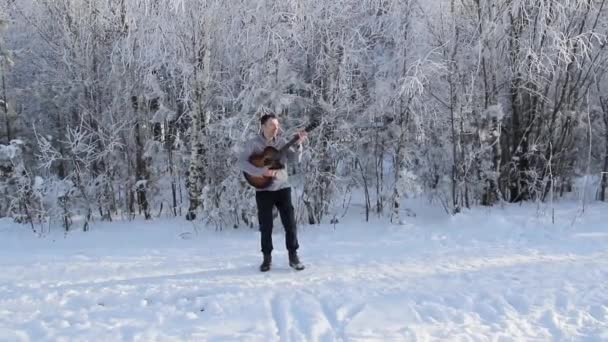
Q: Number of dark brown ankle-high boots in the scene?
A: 2